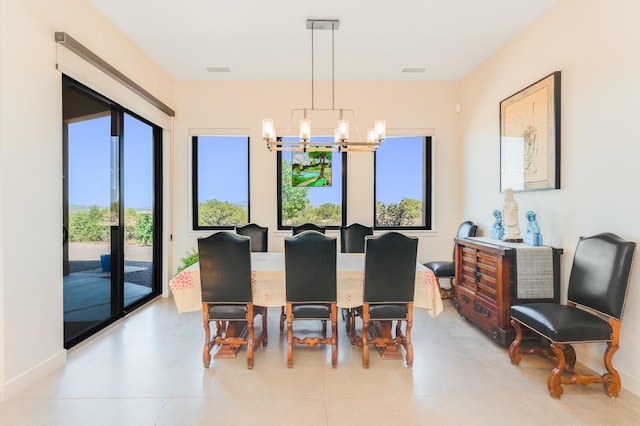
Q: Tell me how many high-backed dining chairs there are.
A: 8